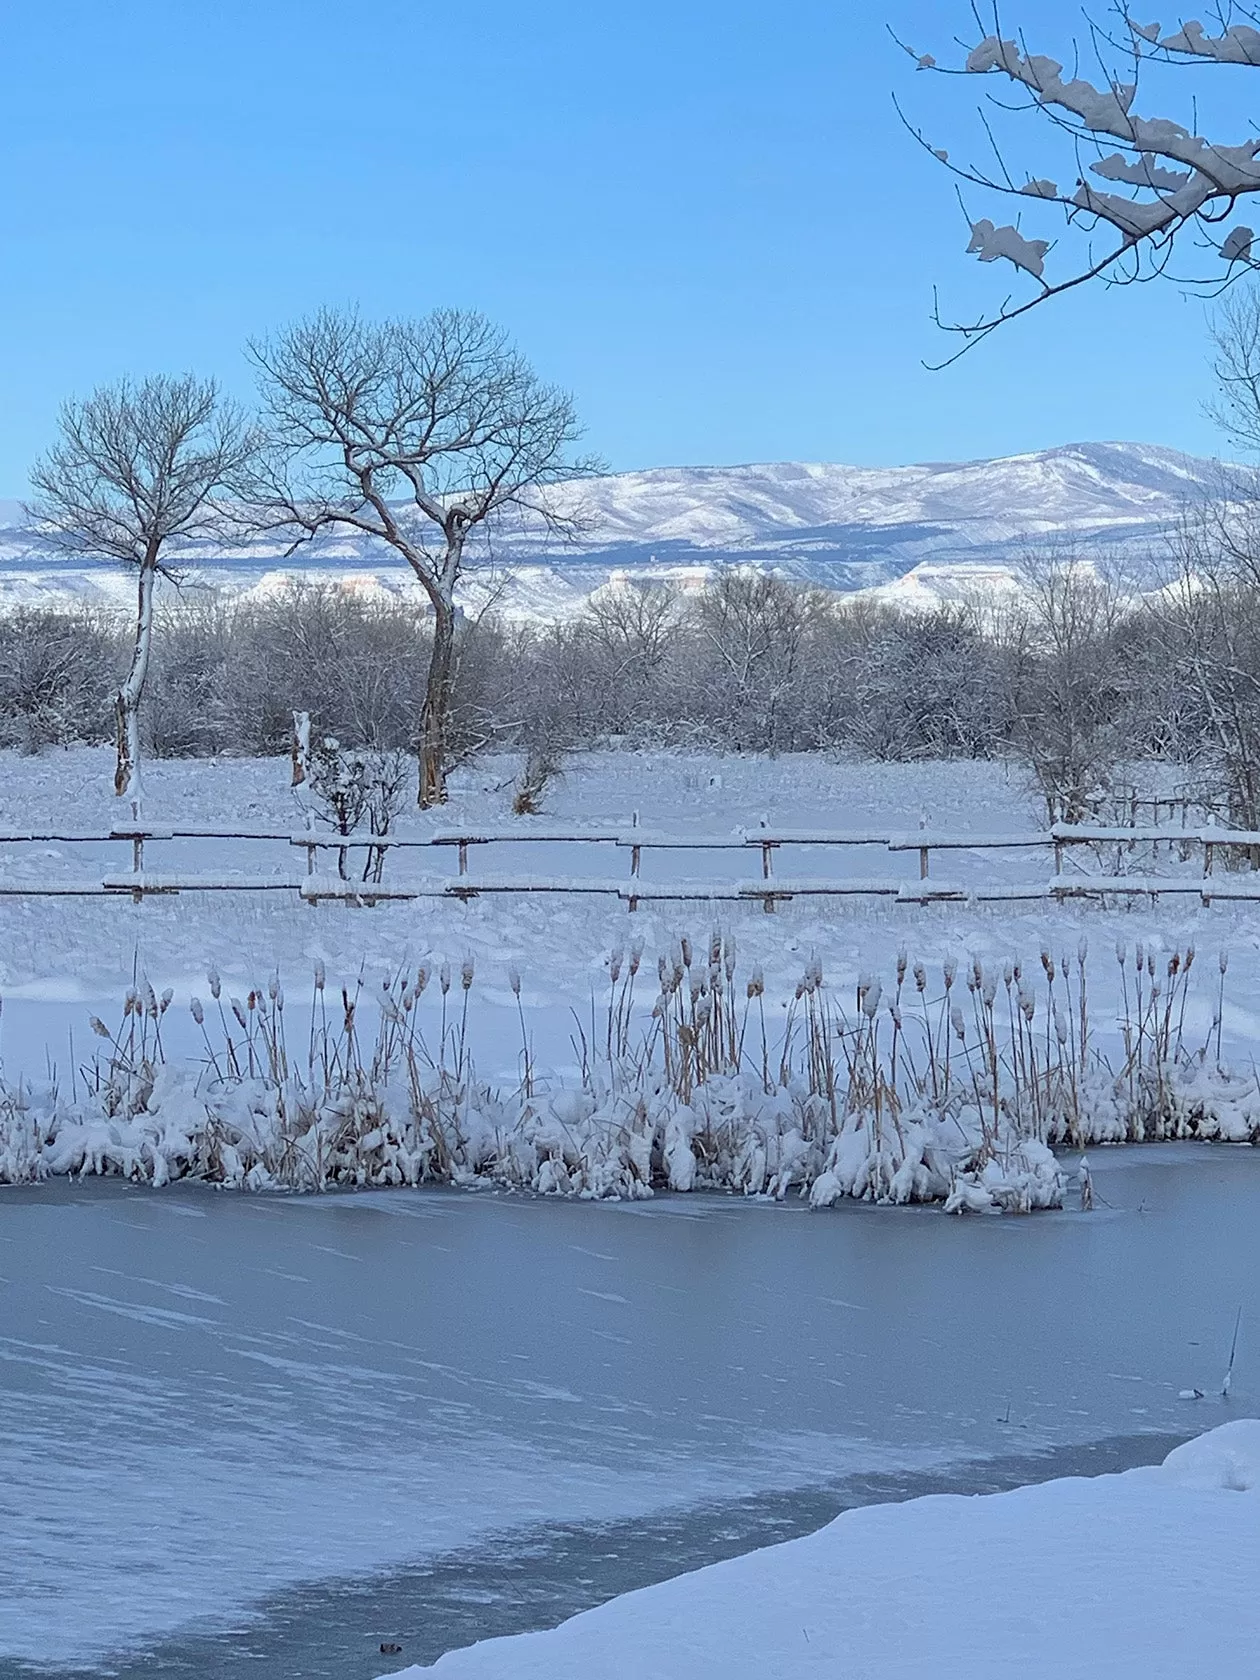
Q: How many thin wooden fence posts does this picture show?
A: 8